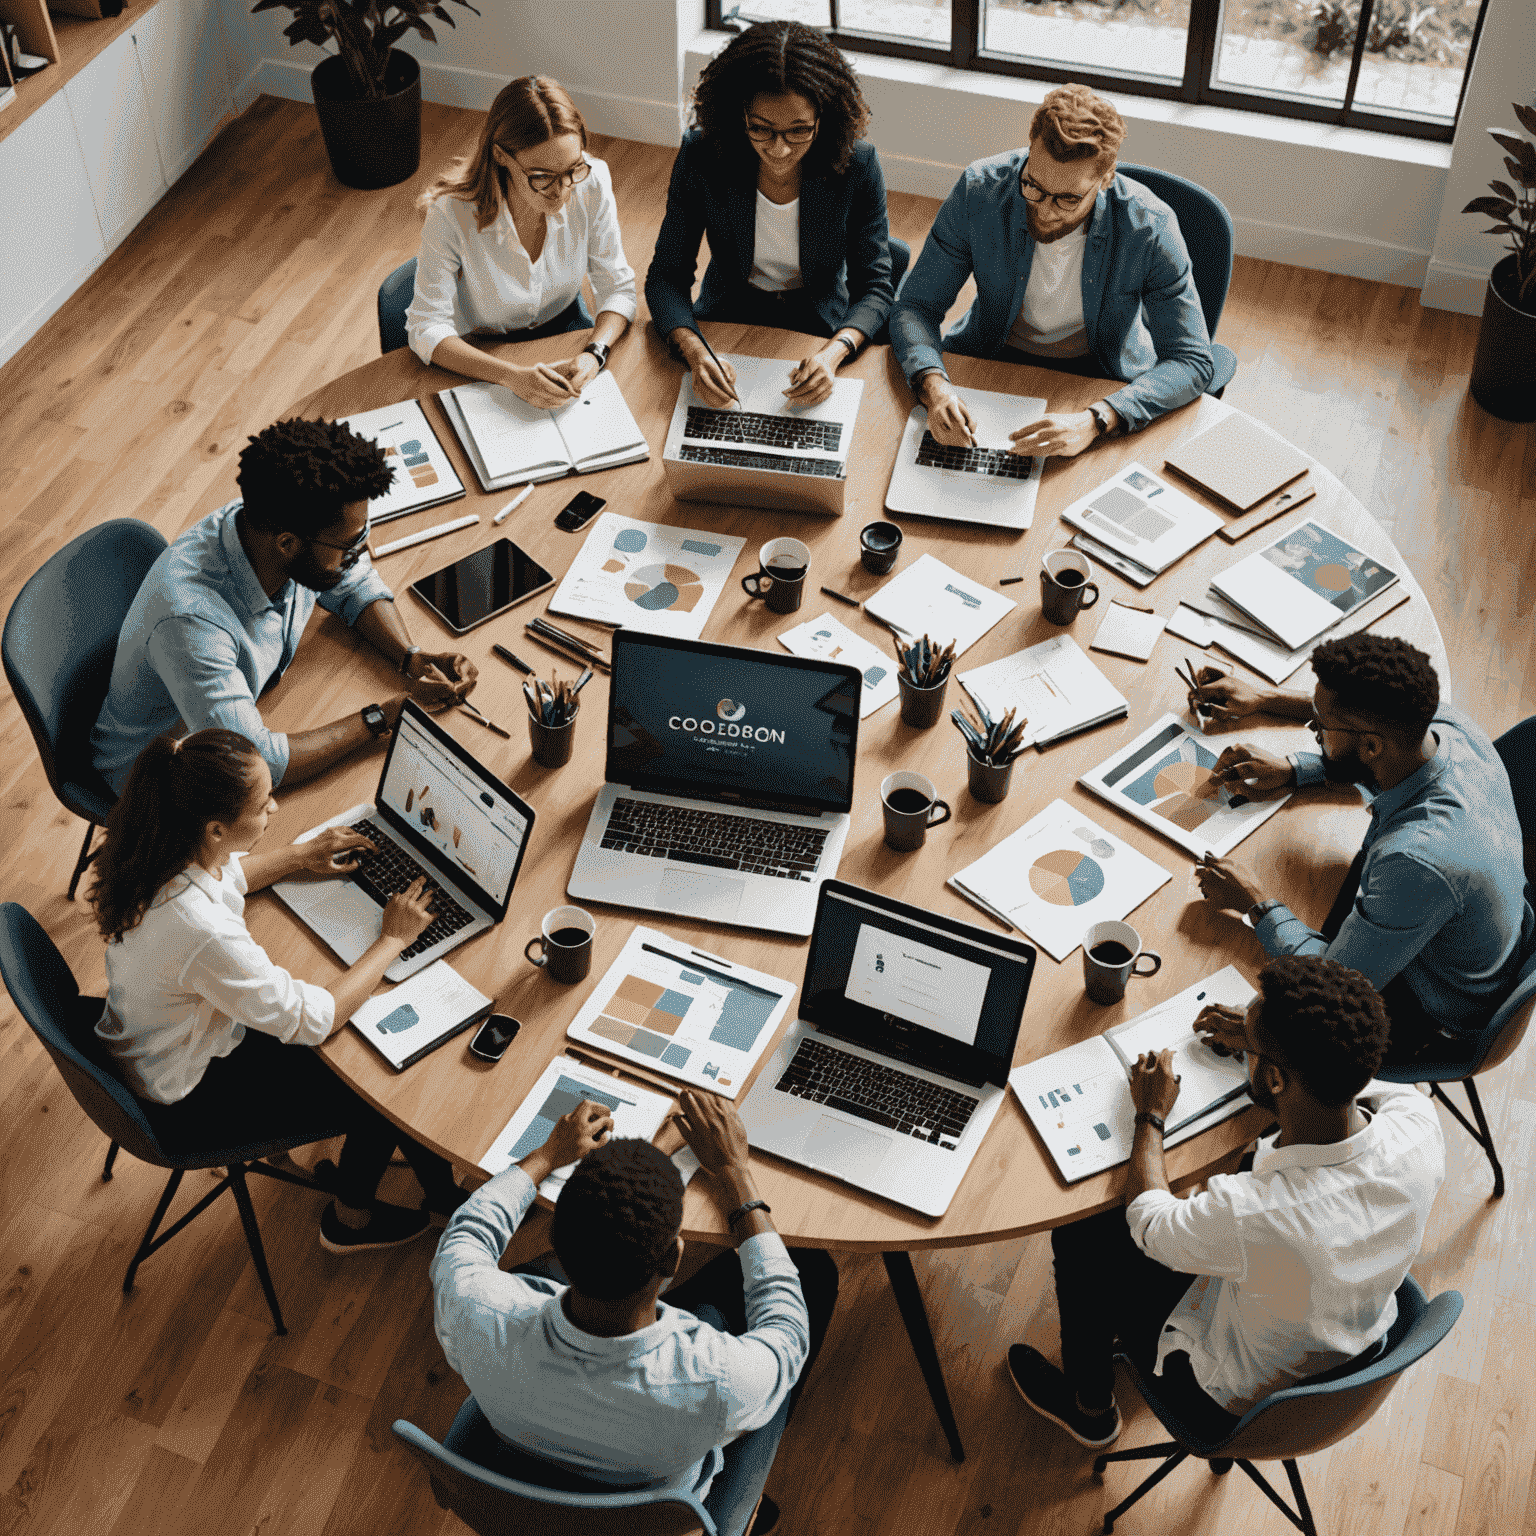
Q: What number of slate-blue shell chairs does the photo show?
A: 8